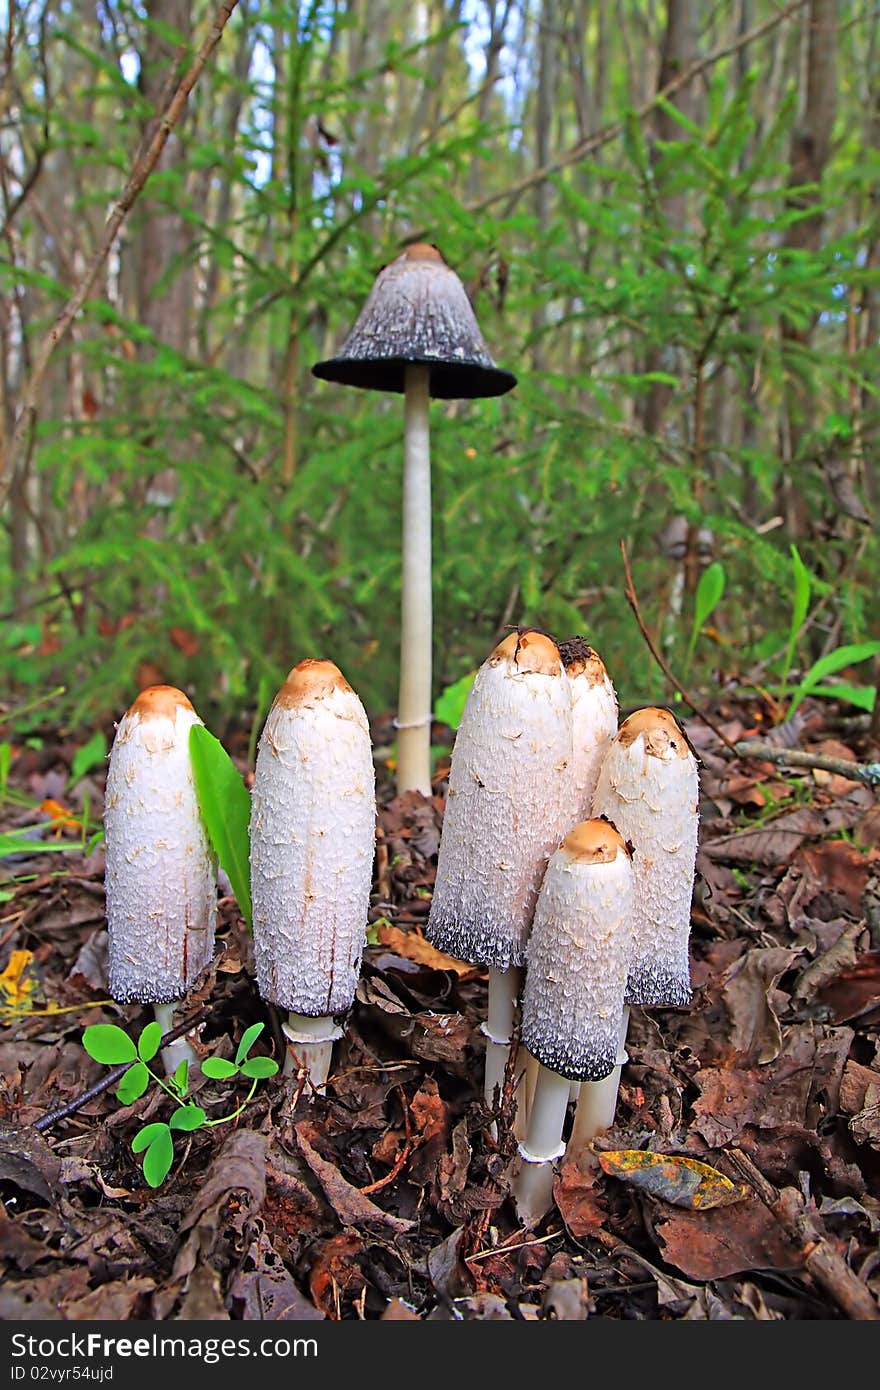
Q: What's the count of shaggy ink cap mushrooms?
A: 7